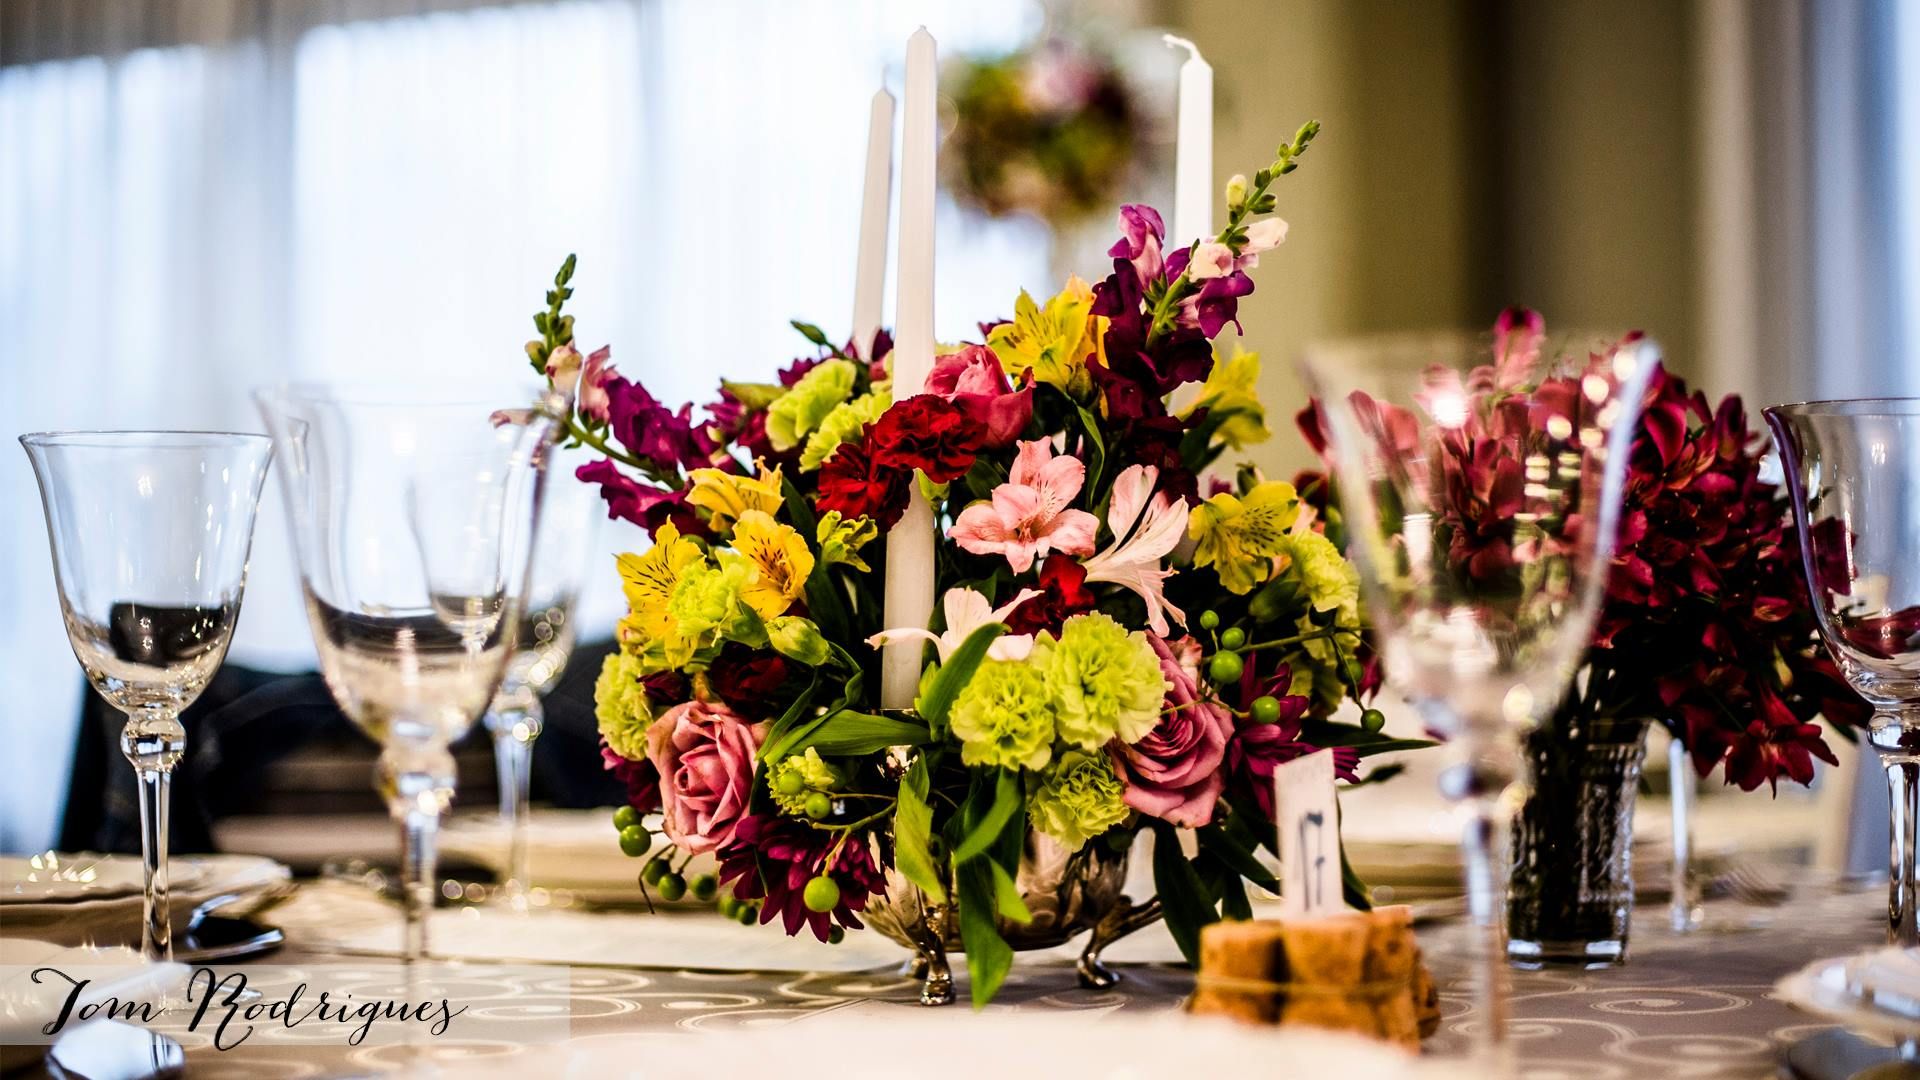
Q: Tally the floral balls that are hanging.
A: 1